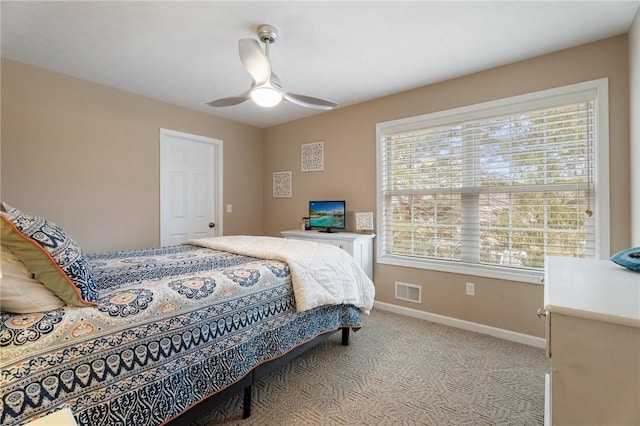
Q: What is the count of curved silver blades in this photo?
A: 3